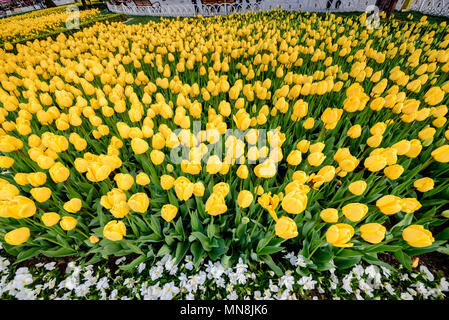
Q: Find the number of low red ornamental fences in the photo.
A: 0